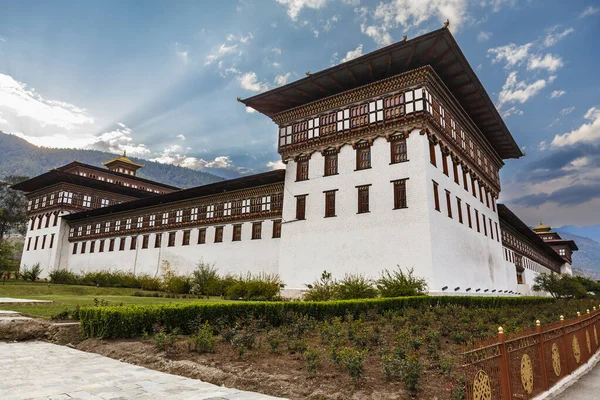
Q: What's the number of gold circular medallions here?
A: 6